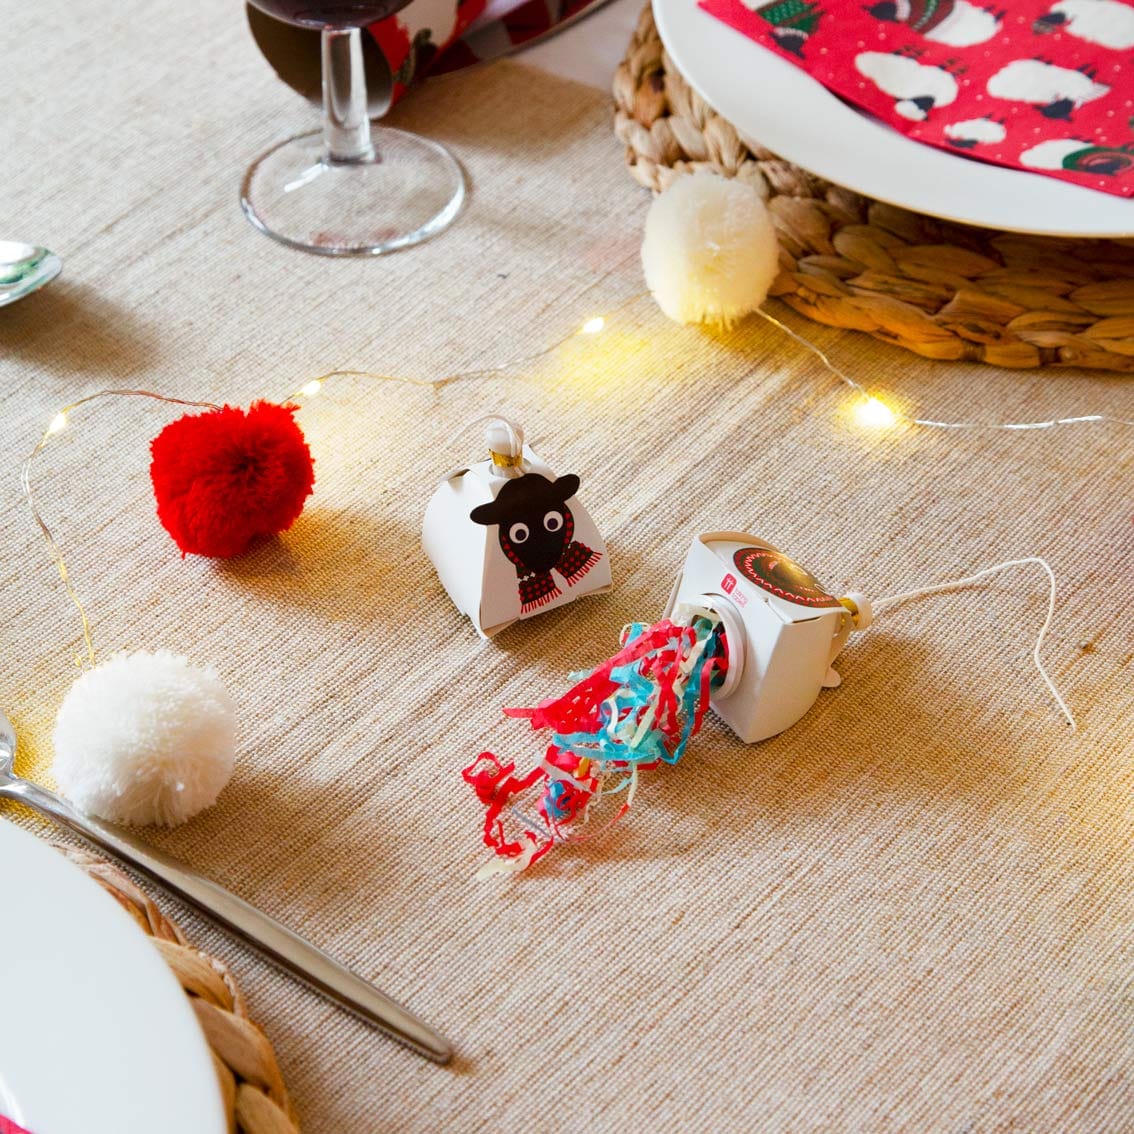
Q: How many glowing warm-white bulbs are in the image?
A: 4